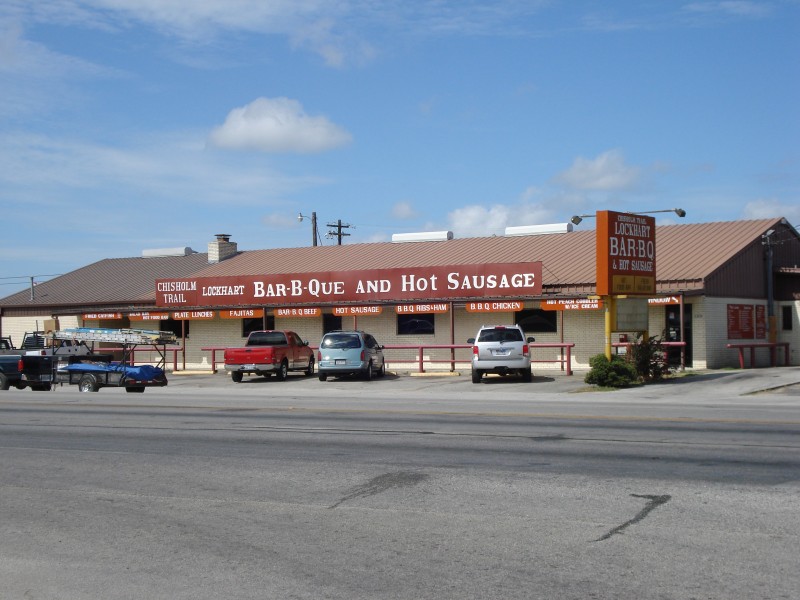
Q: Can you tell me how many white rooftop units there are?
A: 3